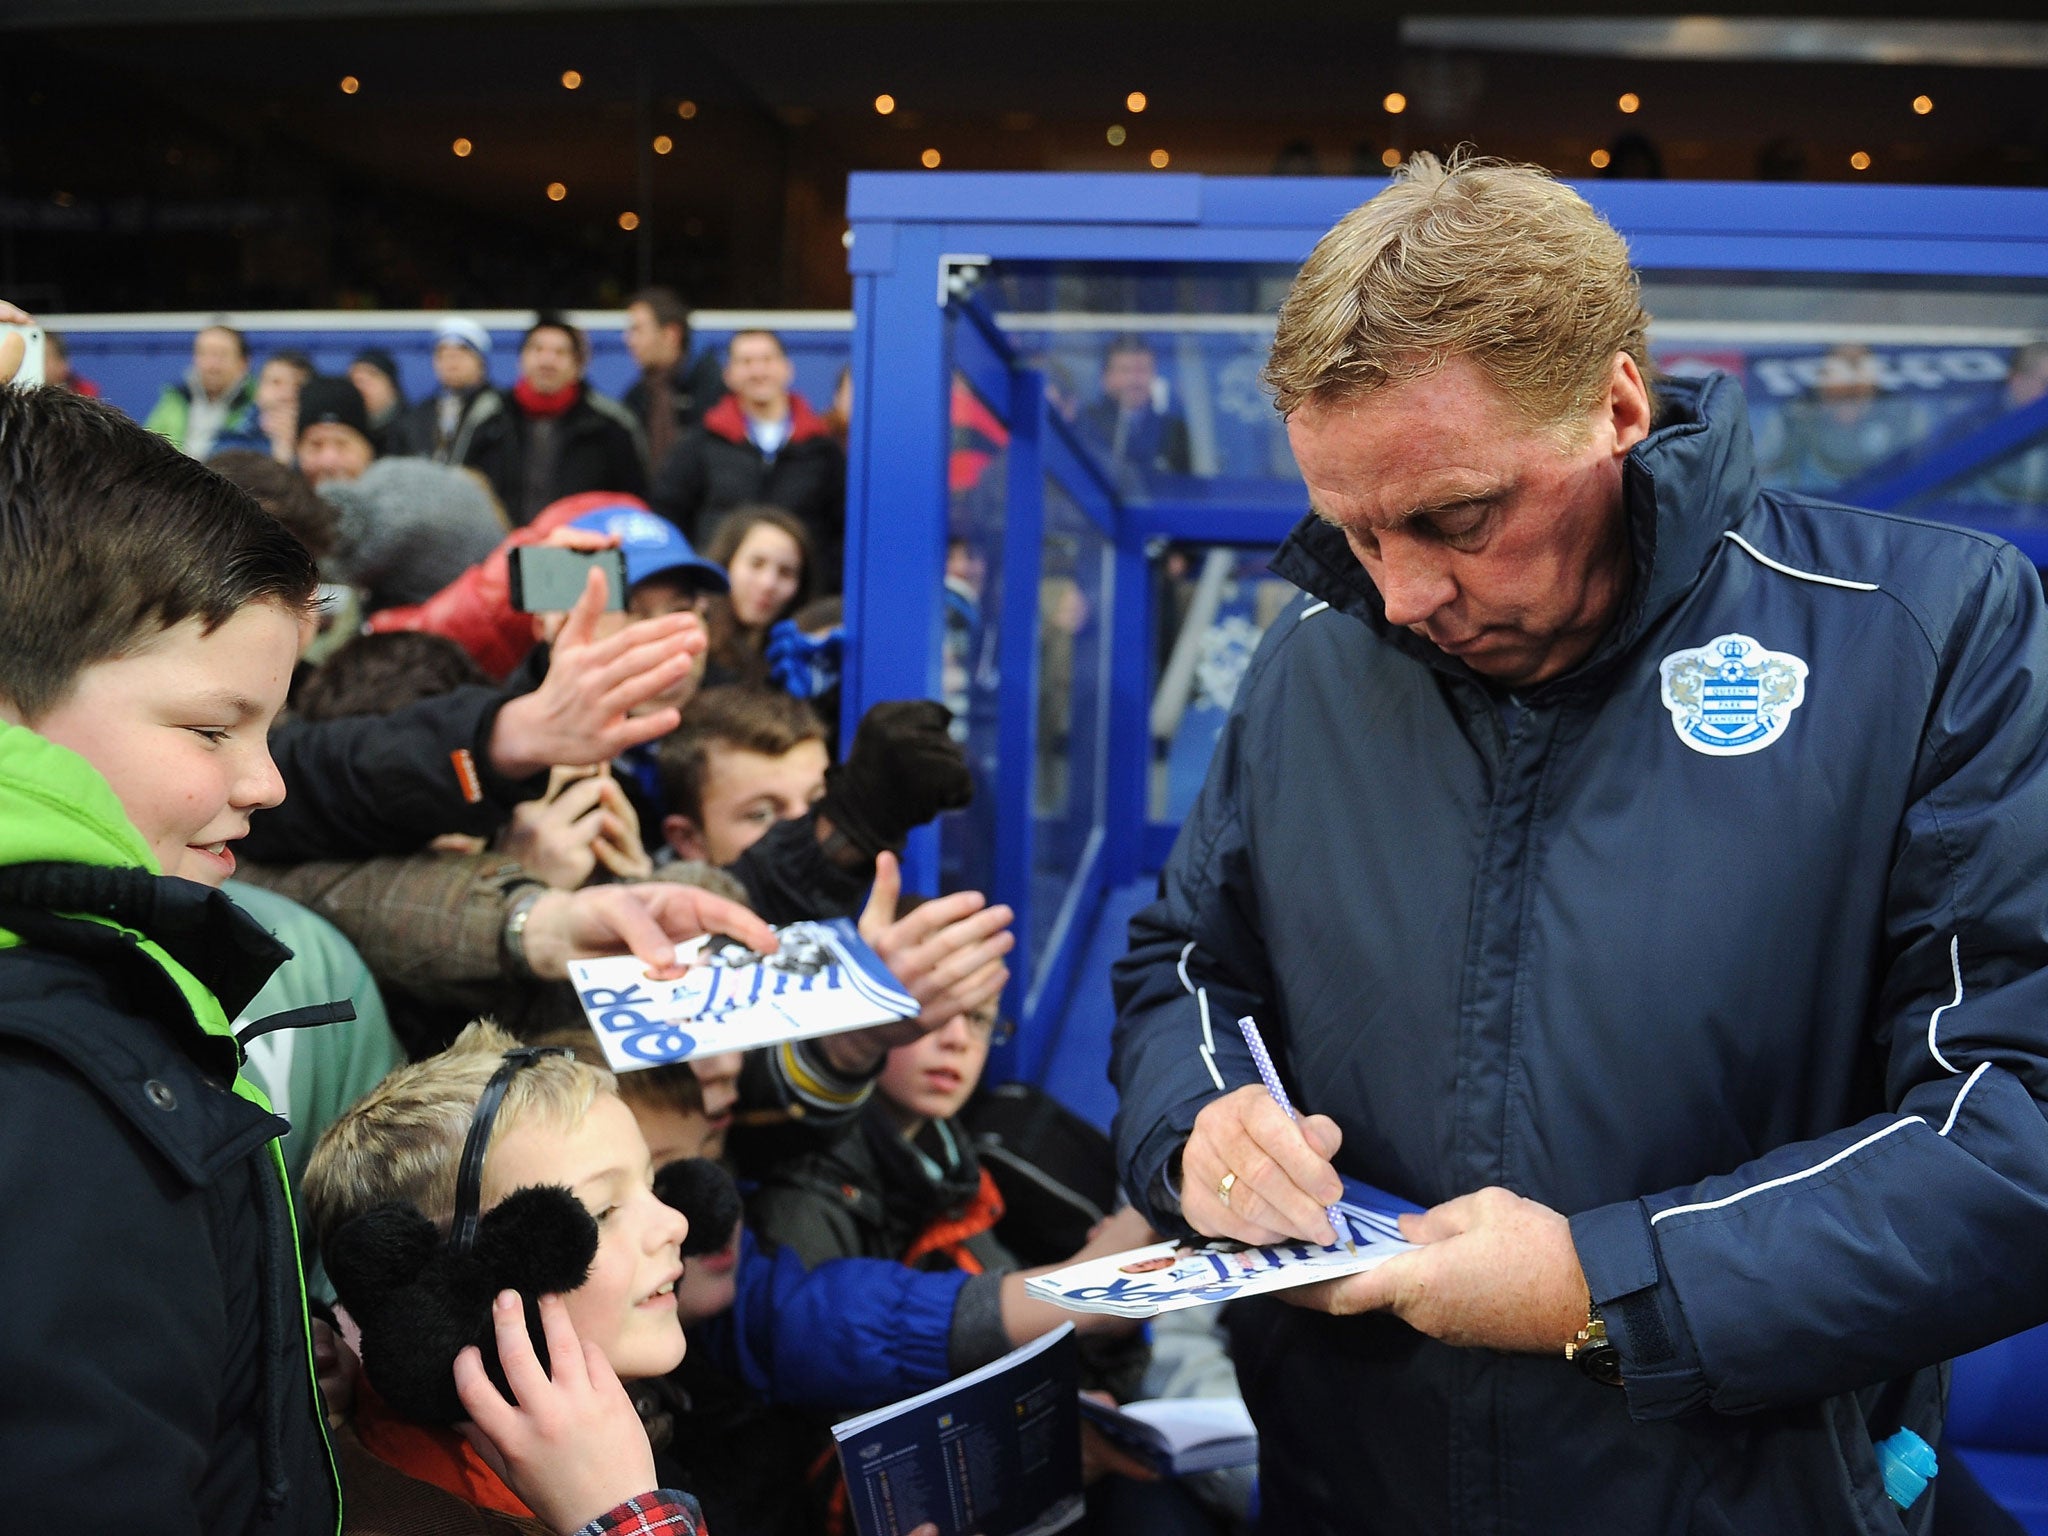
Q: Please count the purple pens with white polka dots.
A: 1